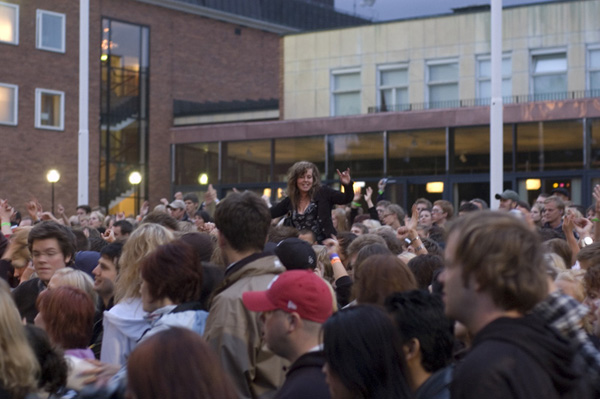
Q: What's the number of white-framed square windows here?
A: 4